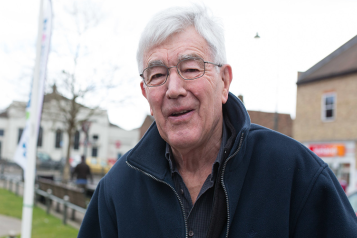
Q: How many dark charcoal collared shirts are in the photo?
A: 1